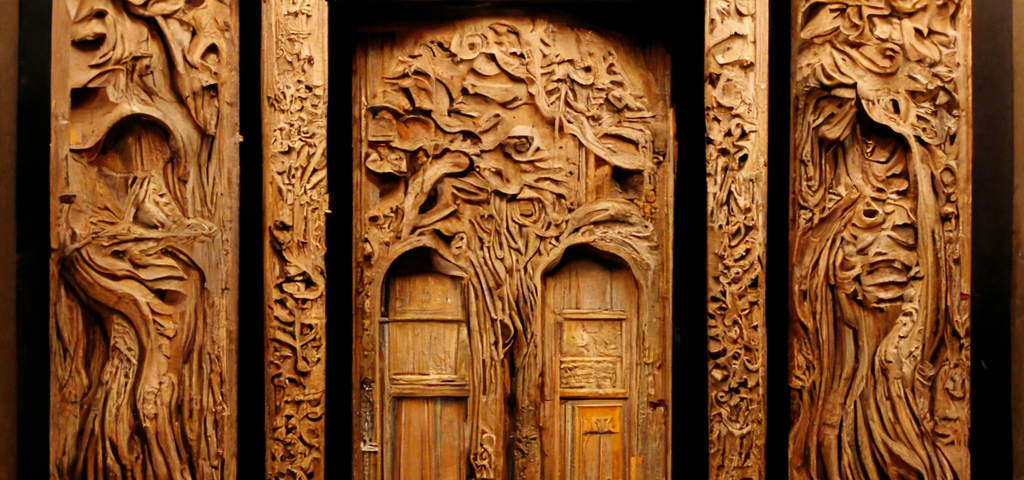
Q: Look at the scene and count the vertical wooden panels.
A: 5